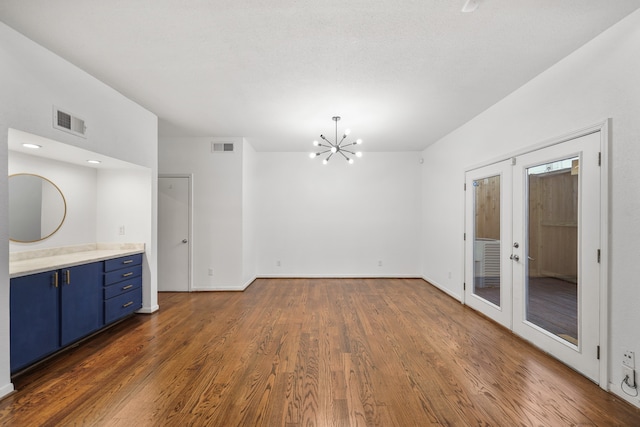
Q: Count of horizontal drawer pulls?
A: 4